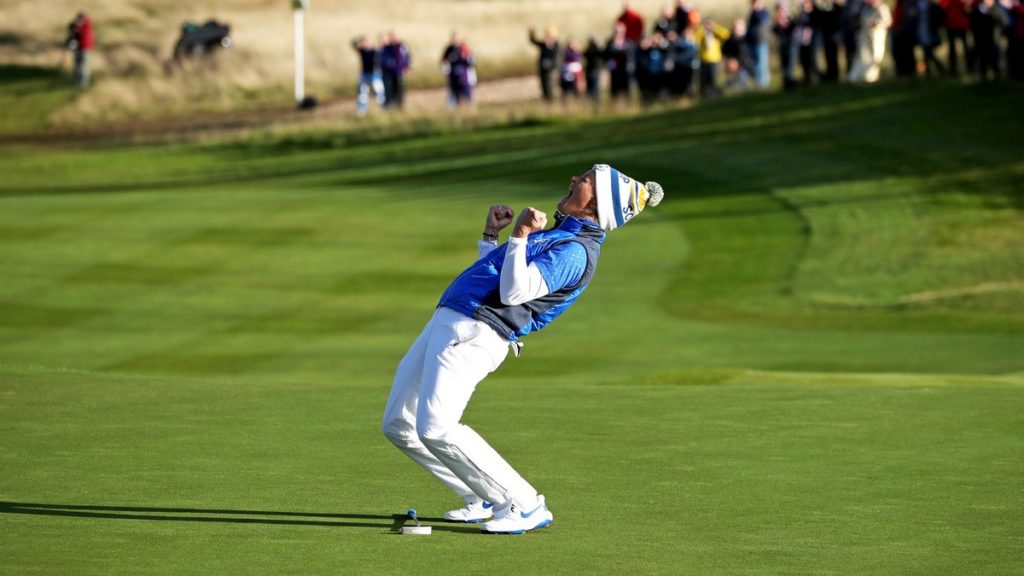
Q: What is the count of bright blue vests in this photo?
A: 1